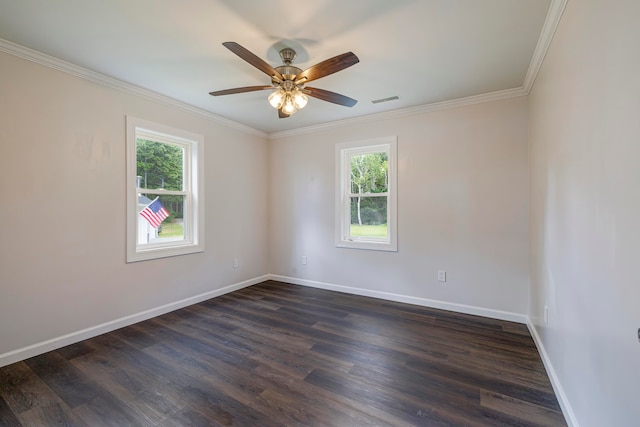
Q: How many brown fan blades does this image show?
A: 5